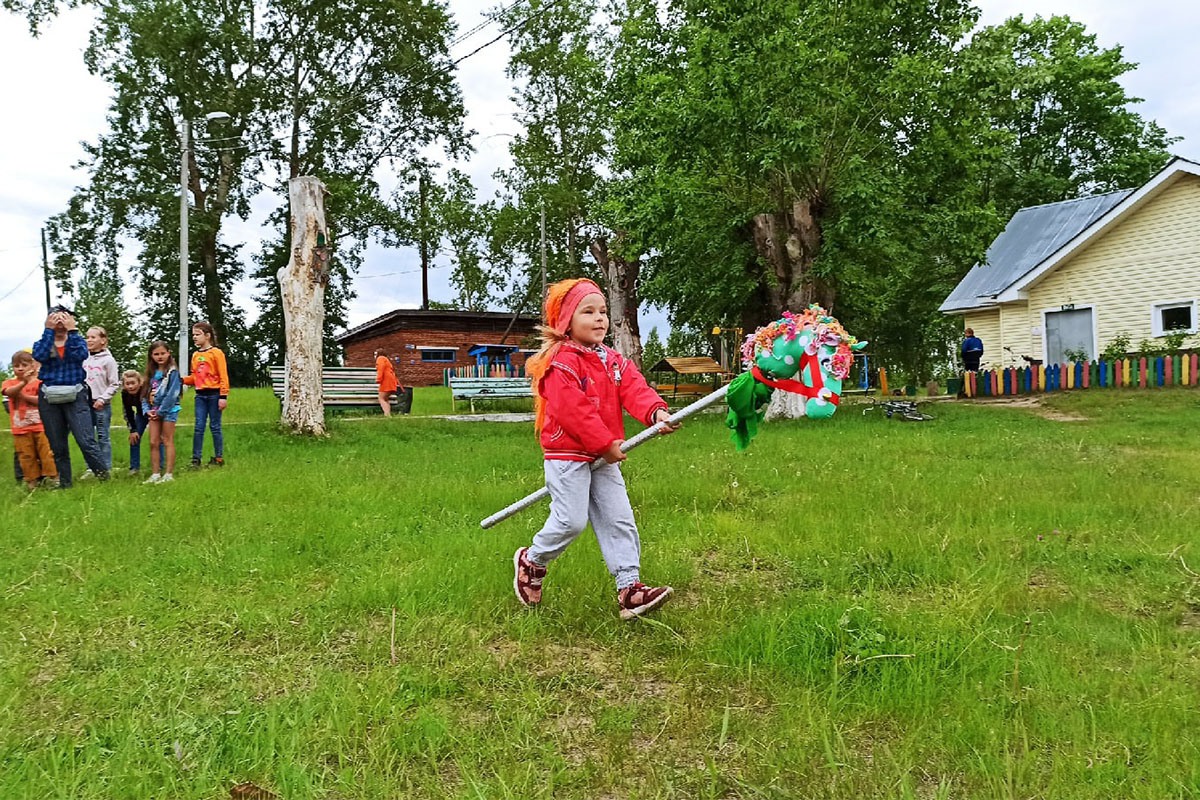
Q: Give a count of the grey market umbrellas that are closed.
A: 0